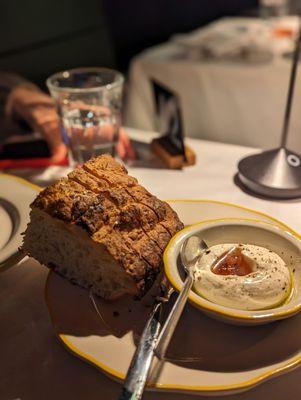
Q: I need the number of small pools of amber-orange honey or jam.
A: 1